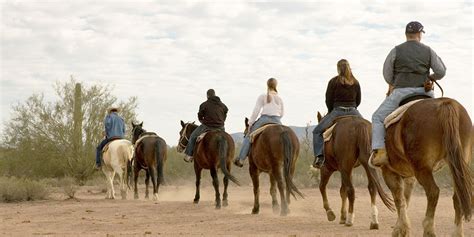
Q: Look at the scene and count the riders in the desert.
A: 5